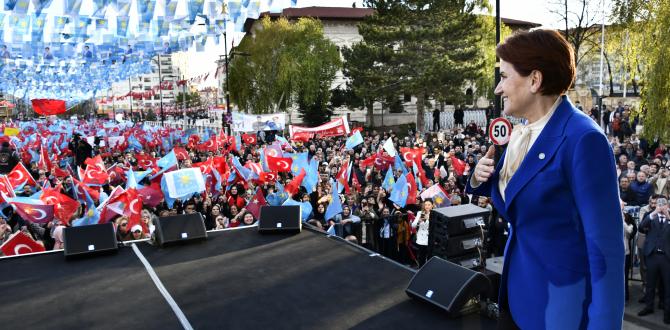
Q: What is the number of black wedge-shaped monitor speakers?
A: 4